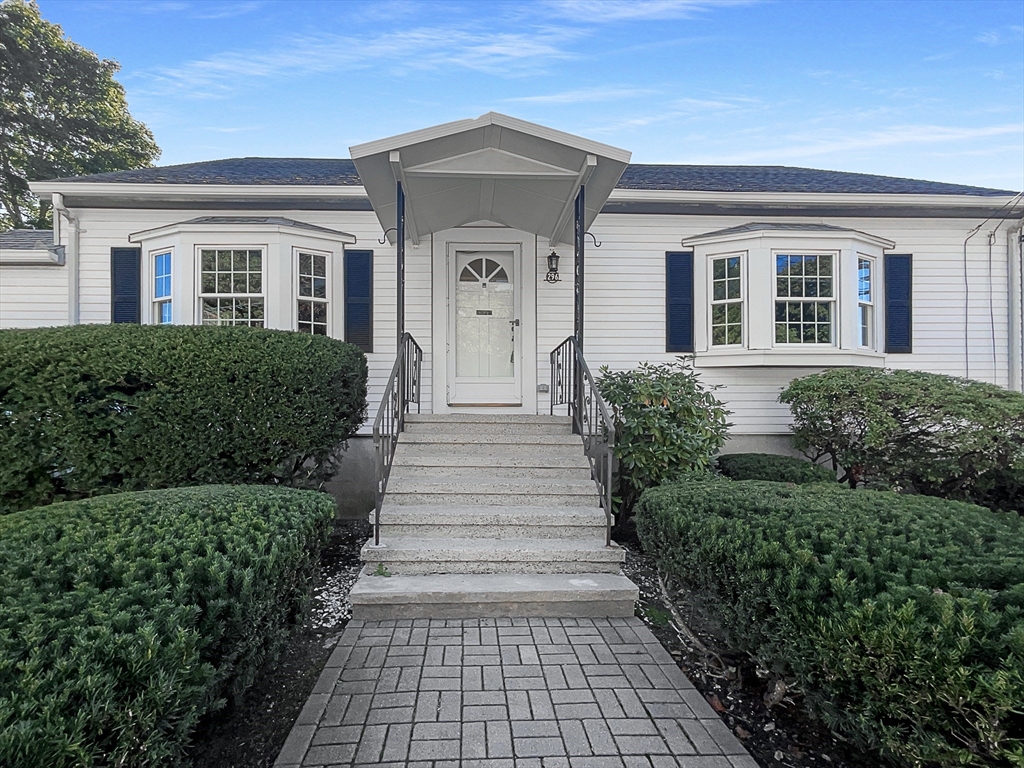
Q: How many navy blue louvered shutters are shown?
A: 4